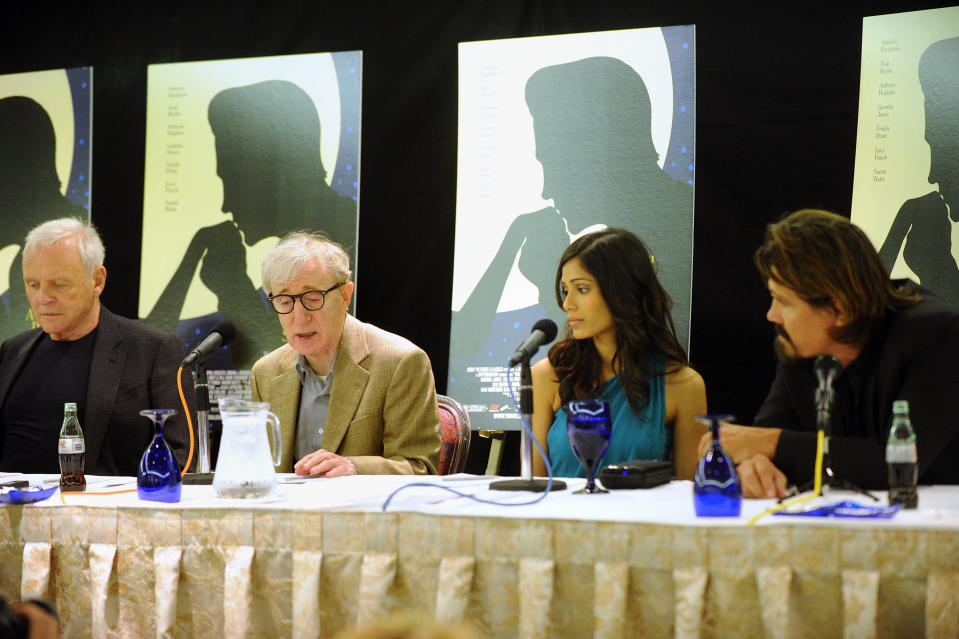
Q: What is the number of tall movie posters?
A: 4